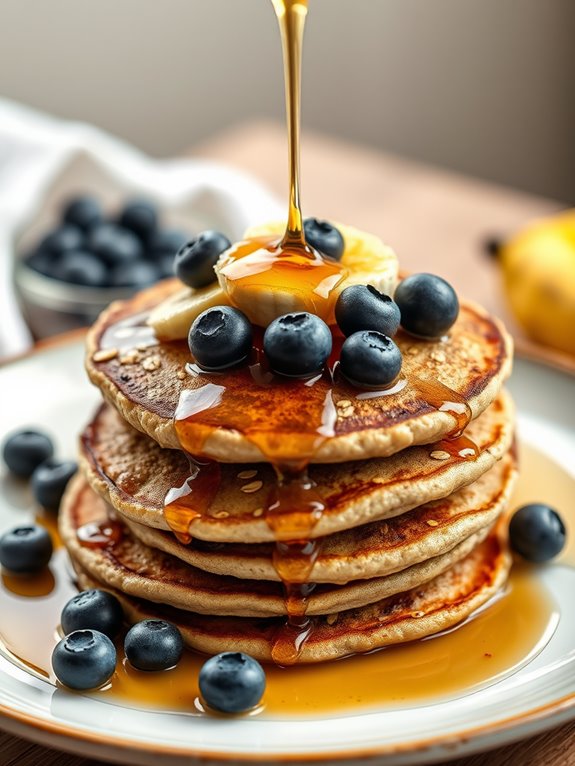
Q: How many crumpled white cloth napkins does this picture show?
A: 1